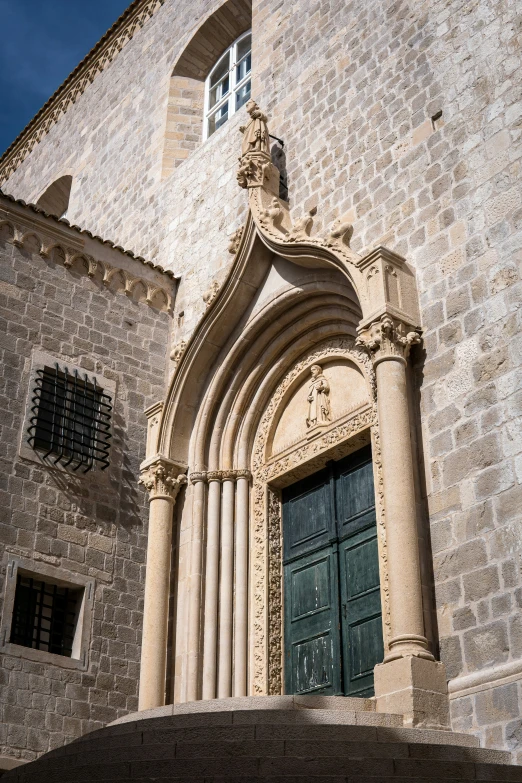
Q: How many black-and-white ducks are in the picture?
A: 0